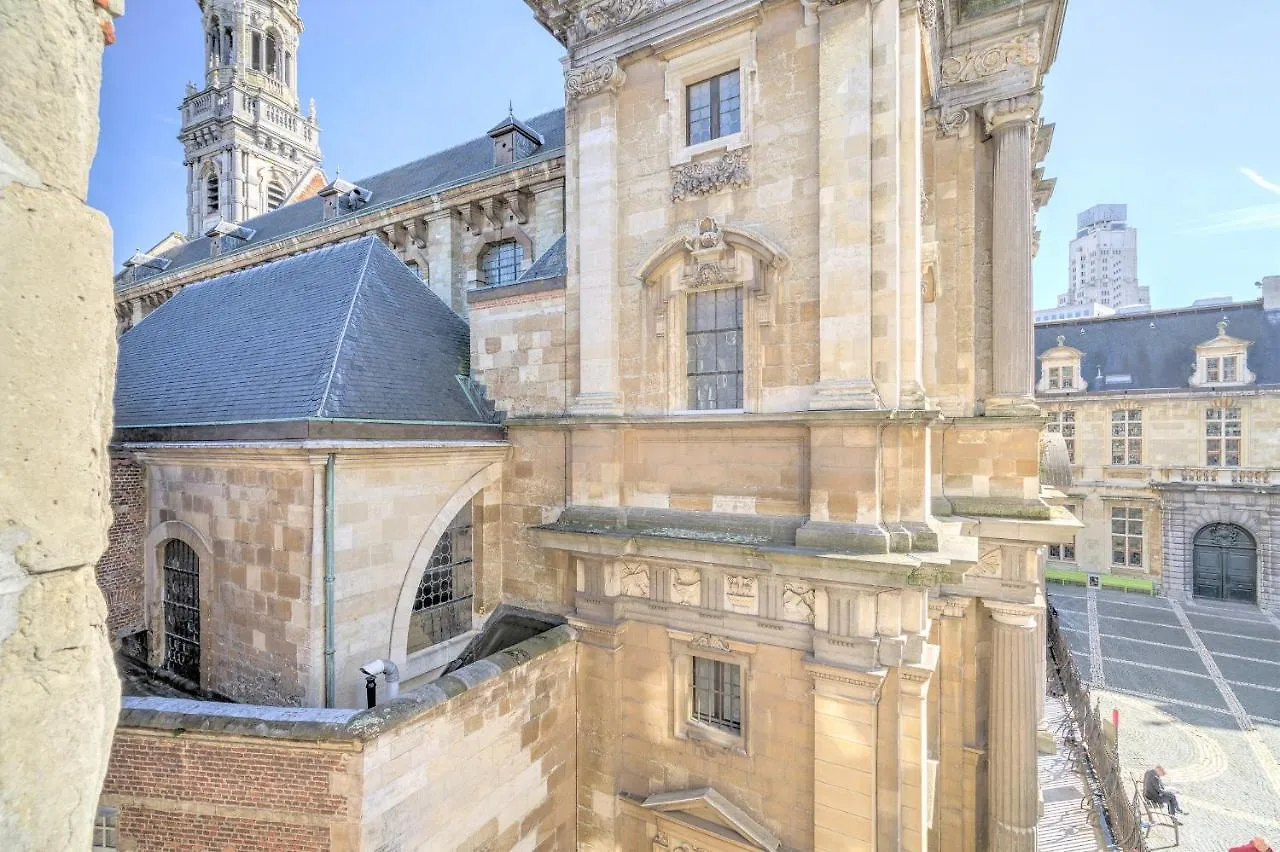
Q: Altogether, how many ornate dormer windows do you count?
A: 2